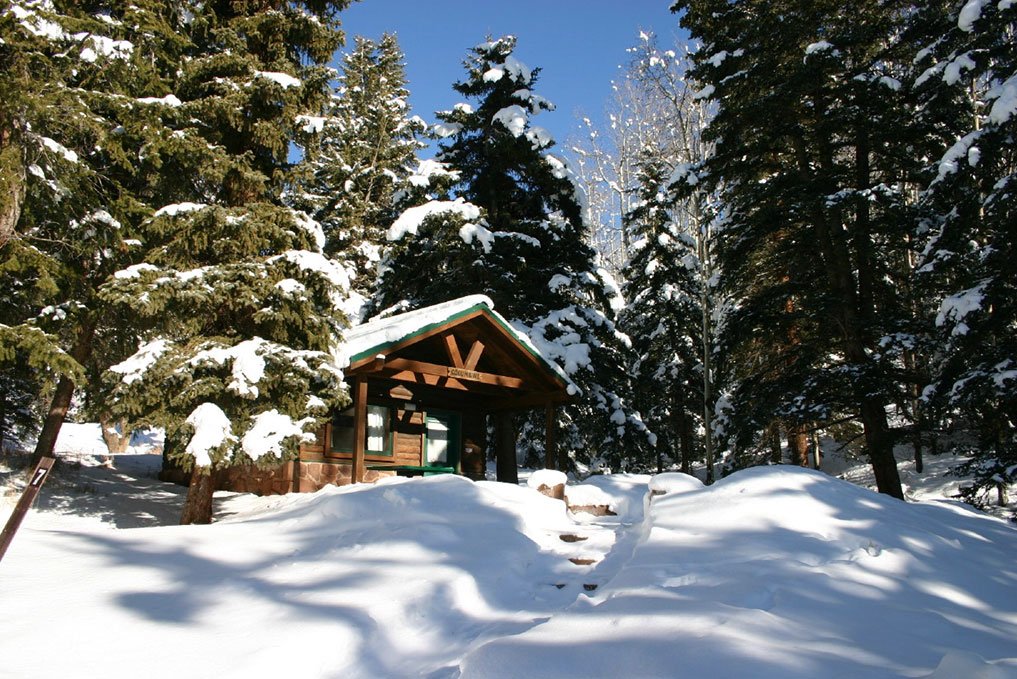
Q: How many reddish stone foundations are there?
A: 1